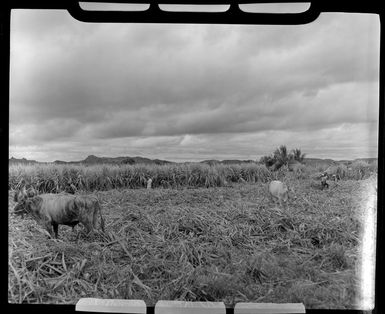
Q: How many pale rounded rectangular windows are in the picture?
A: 6